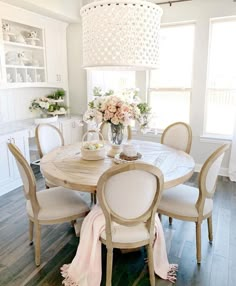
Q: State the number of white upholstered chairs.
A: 6